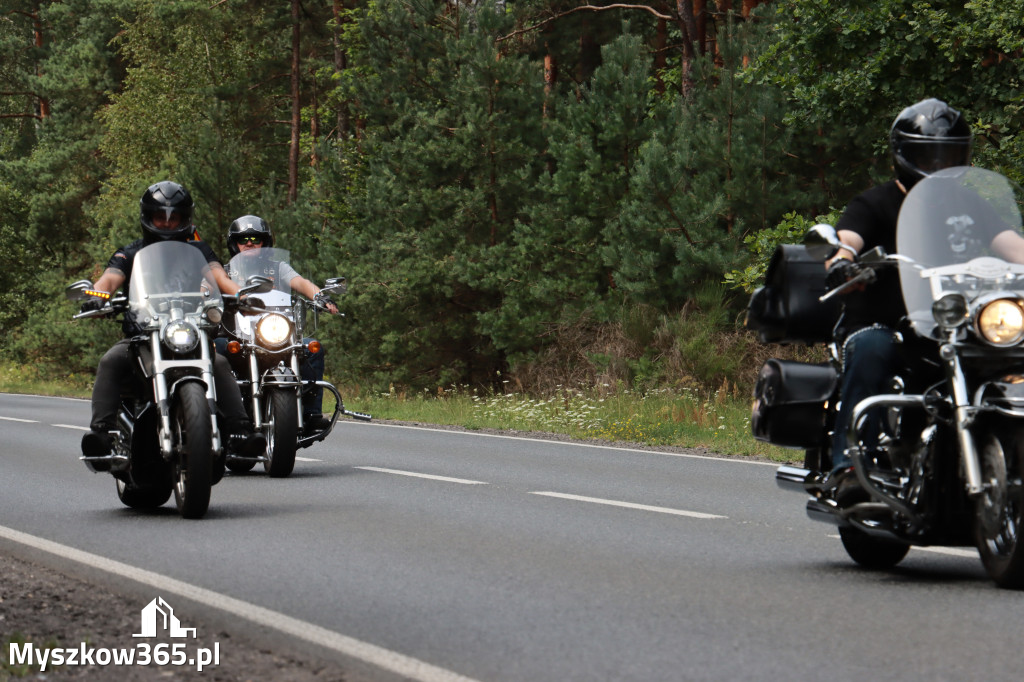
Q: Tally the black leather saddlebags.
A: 2